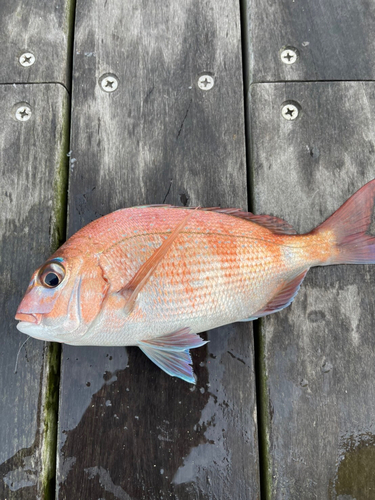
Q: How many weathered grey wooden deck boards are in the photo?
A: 5